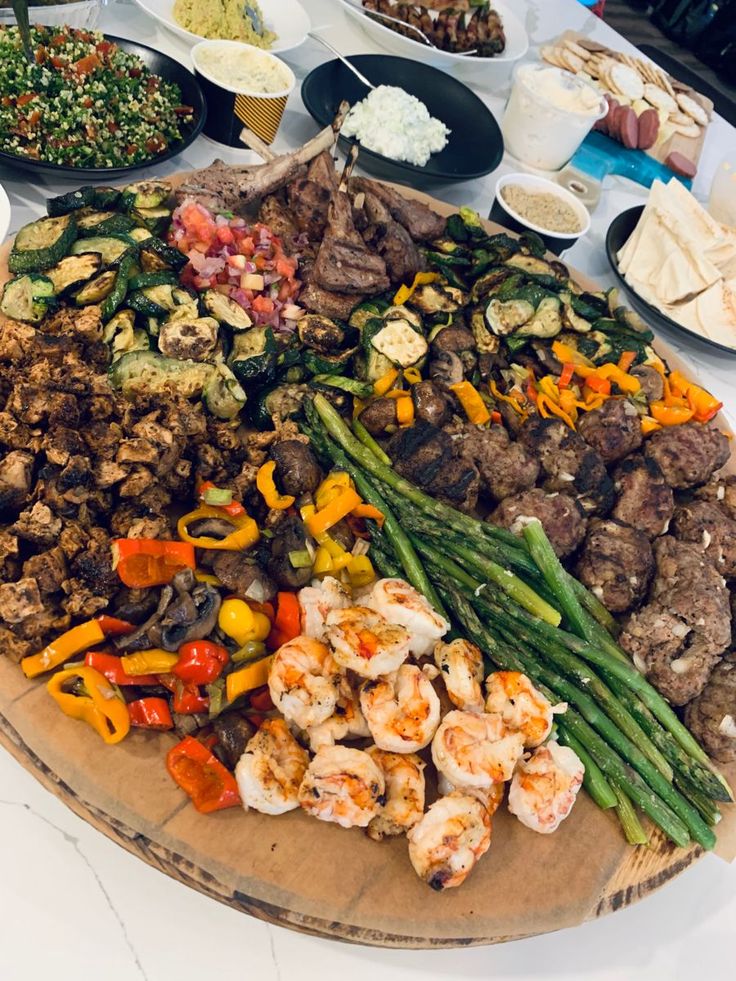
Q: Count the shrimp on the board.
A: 15